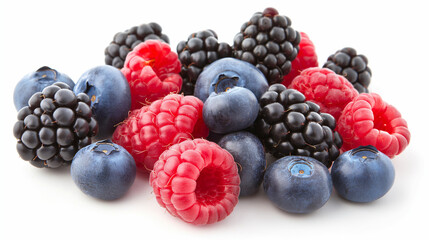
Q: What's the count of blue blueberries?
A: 8